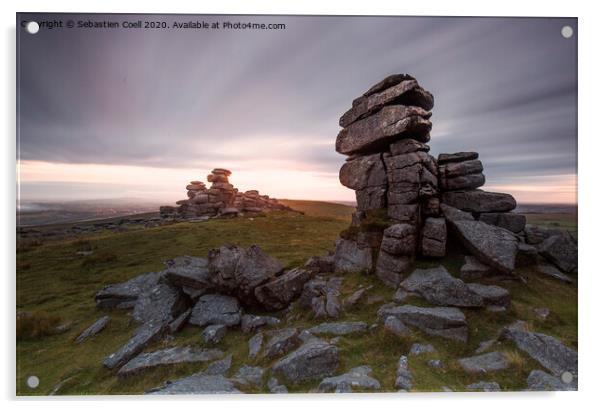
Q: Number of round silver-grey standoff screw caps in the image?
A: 4